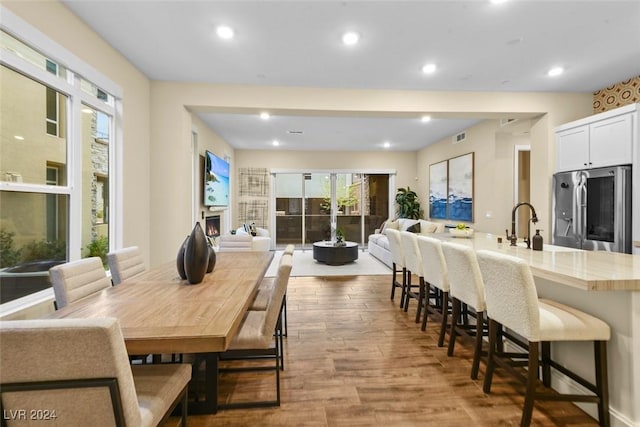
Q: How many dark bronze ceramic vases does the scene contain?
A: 3